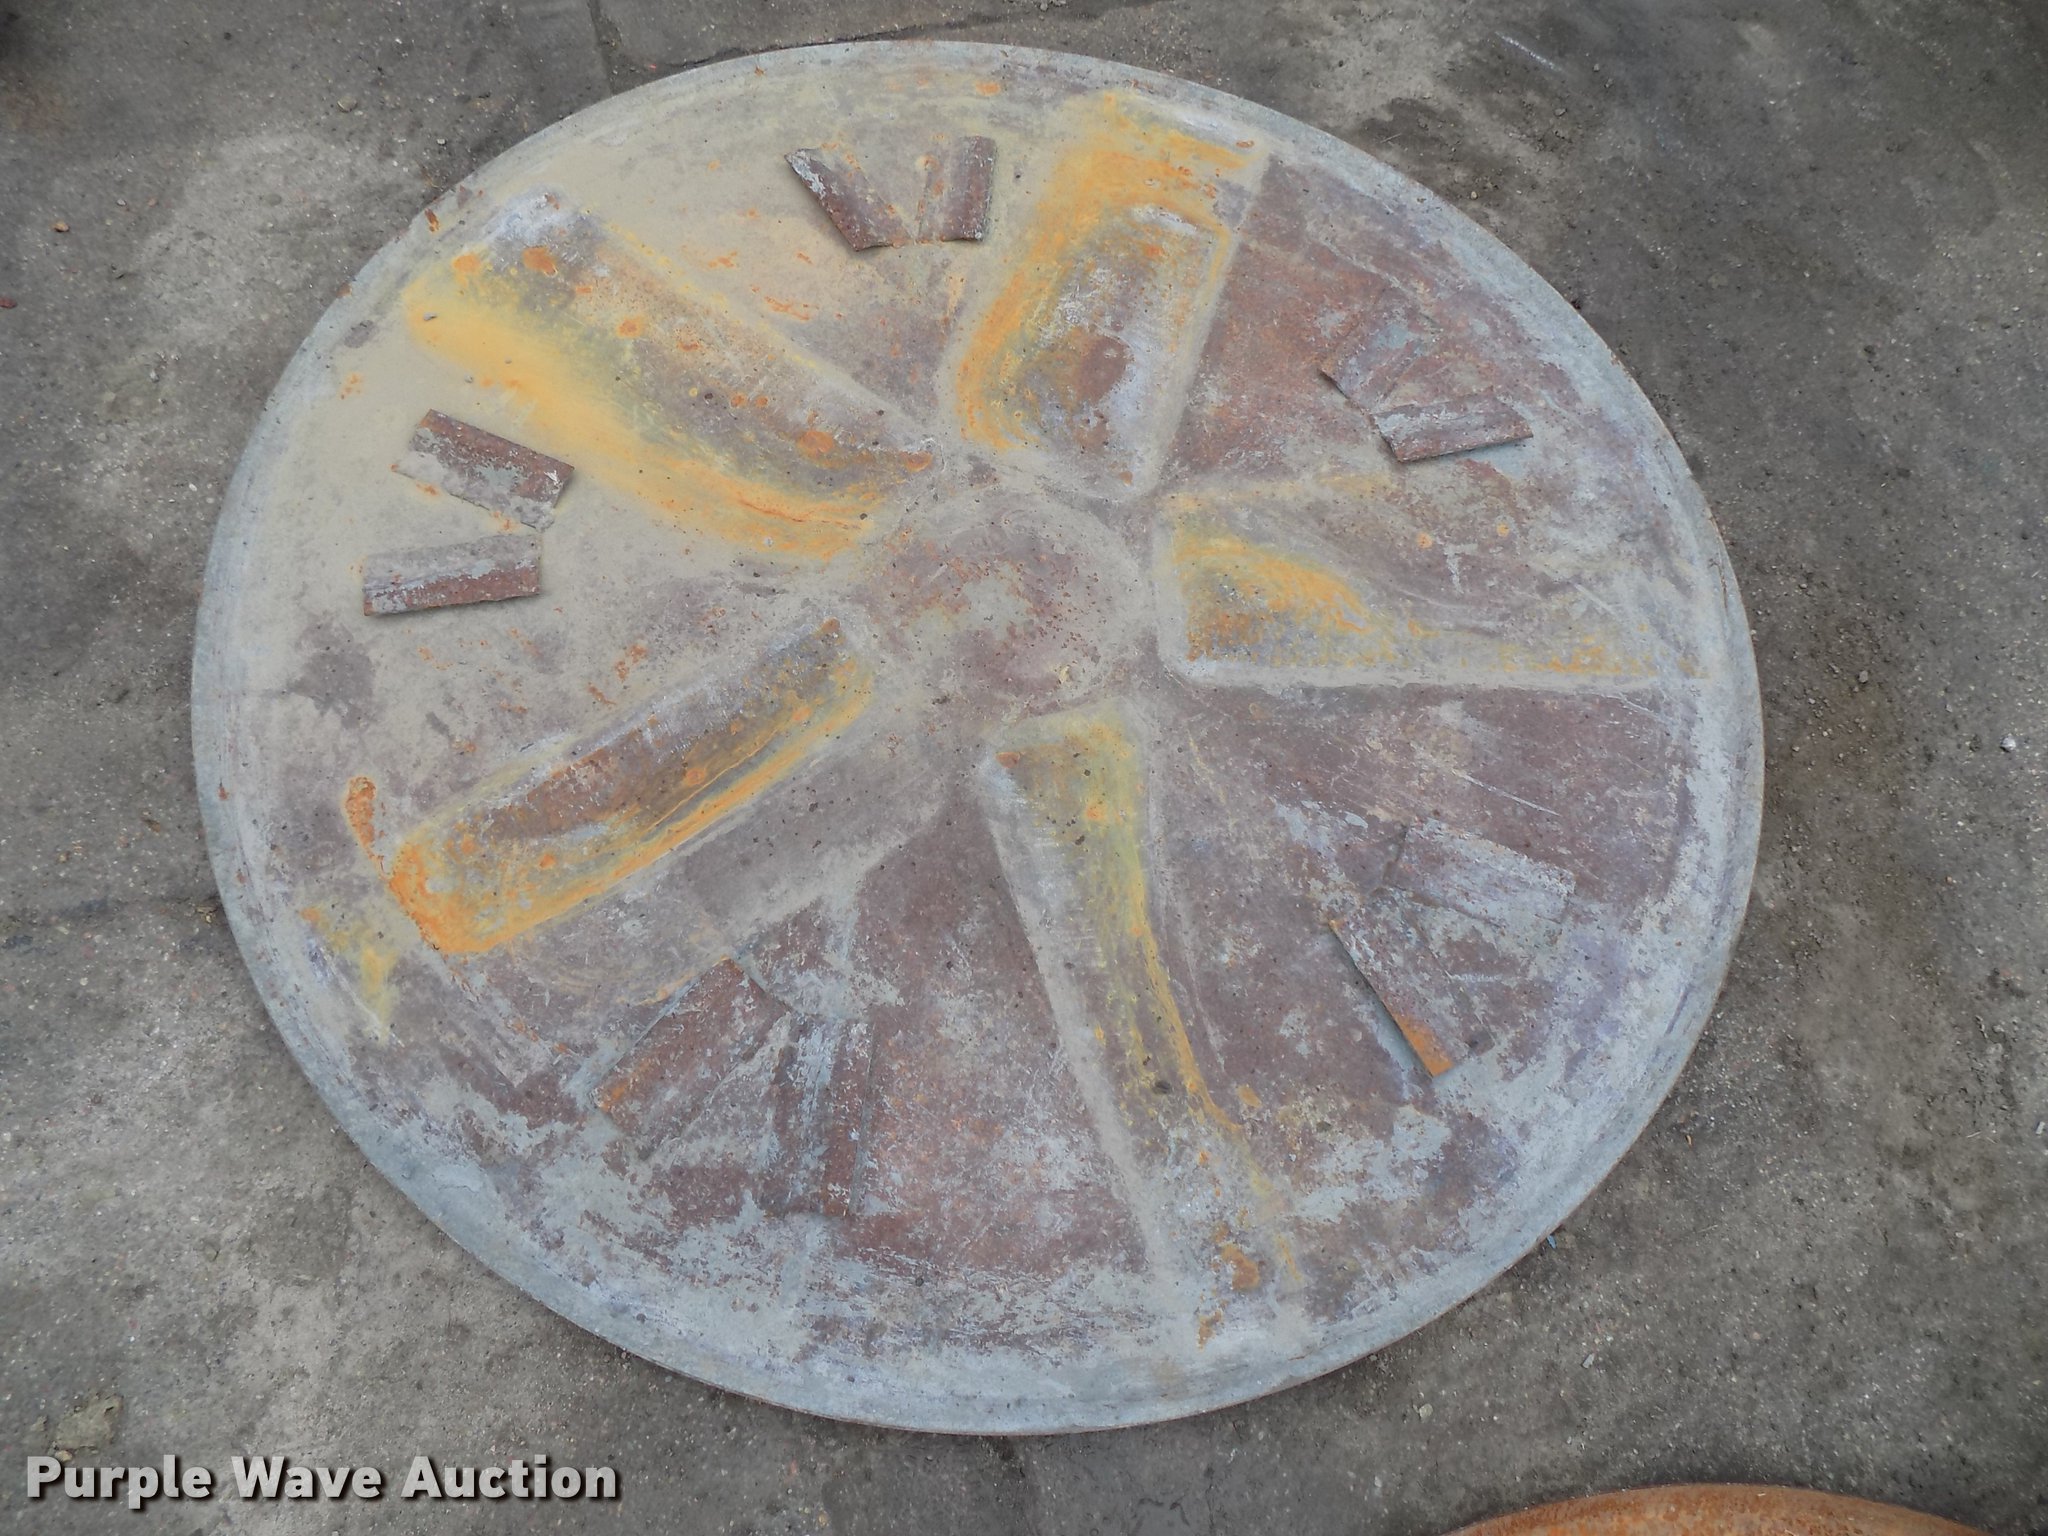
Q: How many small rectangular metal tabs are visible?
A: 10